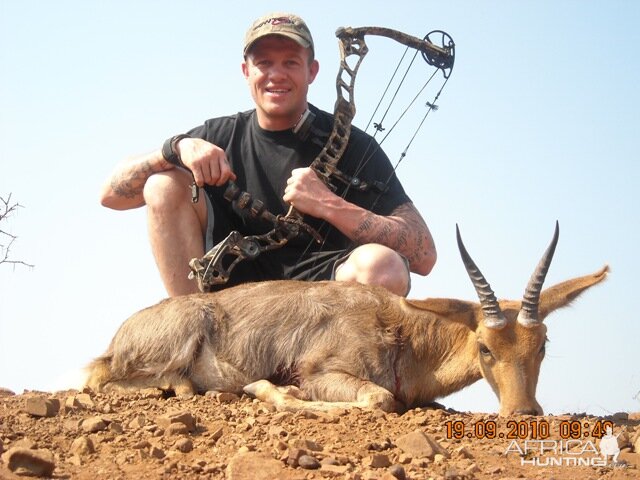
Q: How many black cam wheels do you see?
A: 1